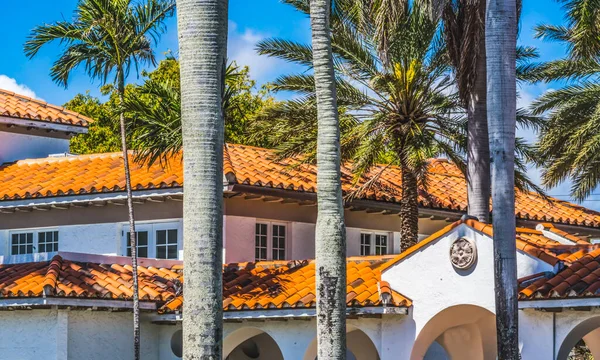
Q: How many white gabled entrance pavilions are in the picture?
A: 1